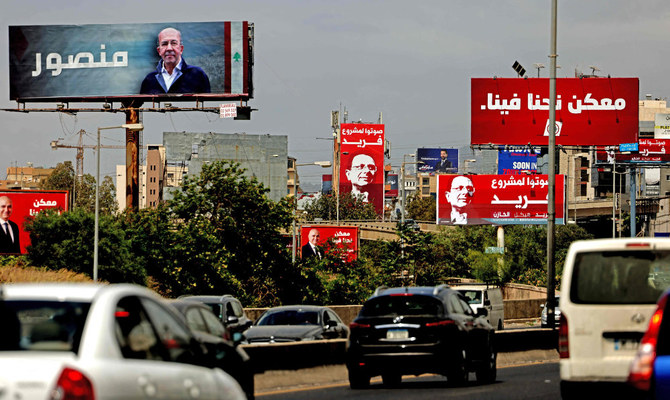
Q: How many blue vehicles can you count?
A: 1